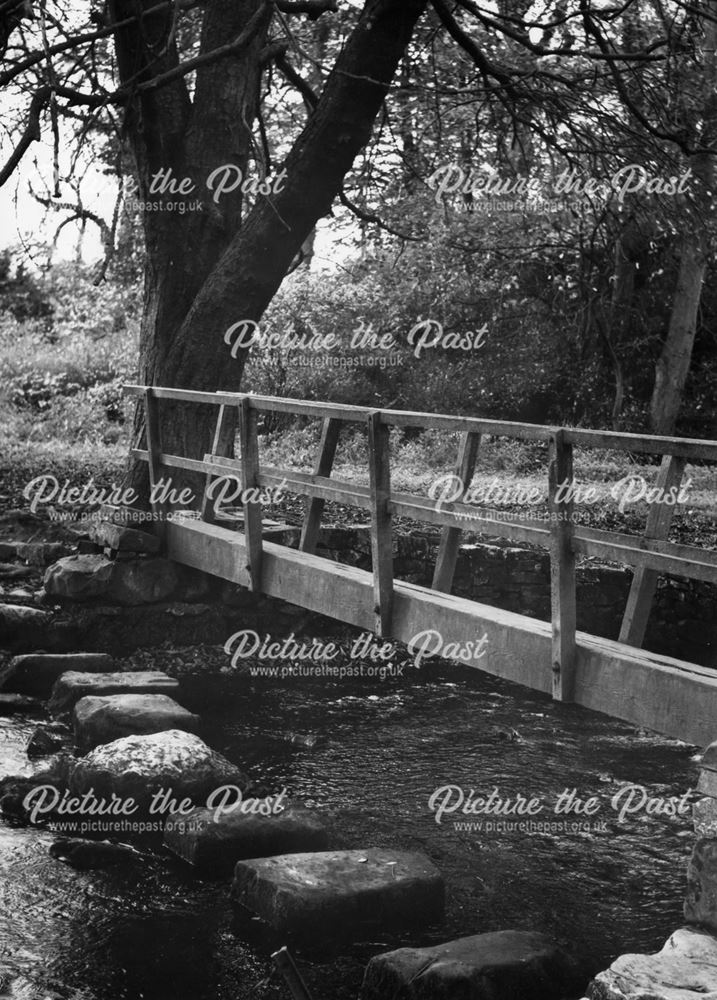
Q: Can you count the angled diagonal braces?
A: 4